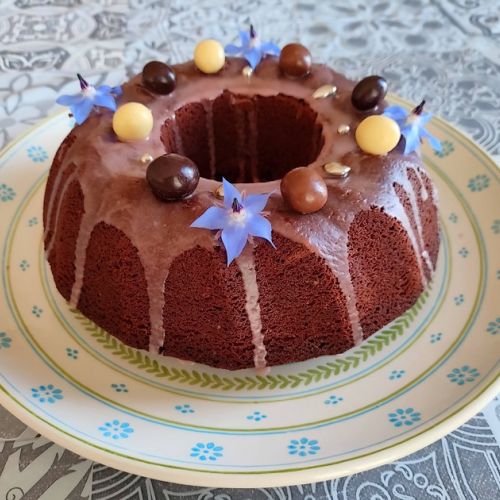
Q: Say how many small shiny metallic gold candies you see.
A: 6